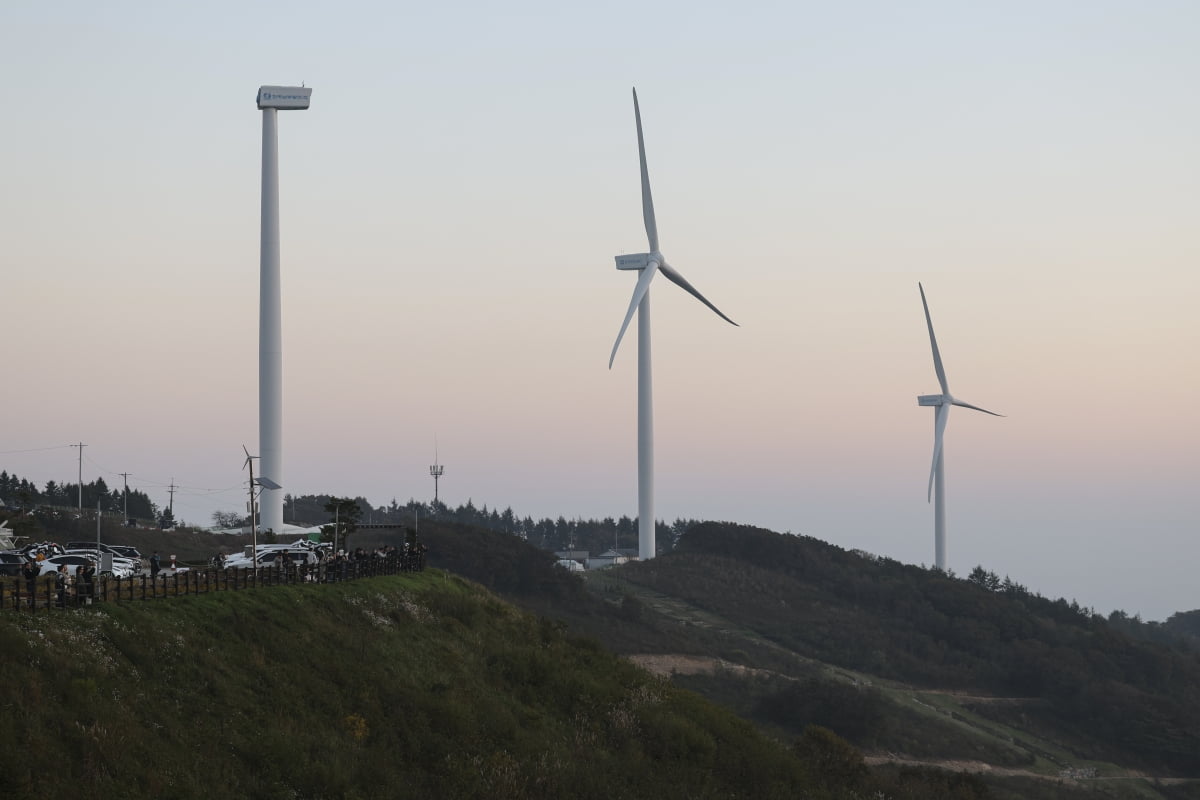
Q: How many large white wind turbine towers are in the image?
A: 3